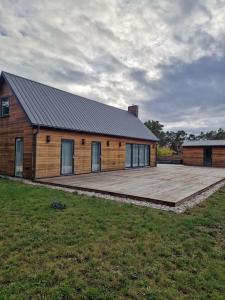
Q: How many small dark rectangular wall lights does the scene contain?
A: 5